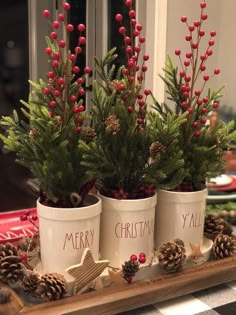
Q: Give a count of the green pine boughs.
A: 3